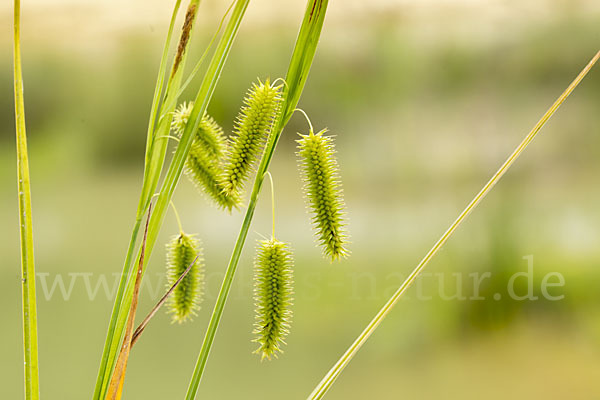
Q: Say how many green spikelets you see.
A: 6